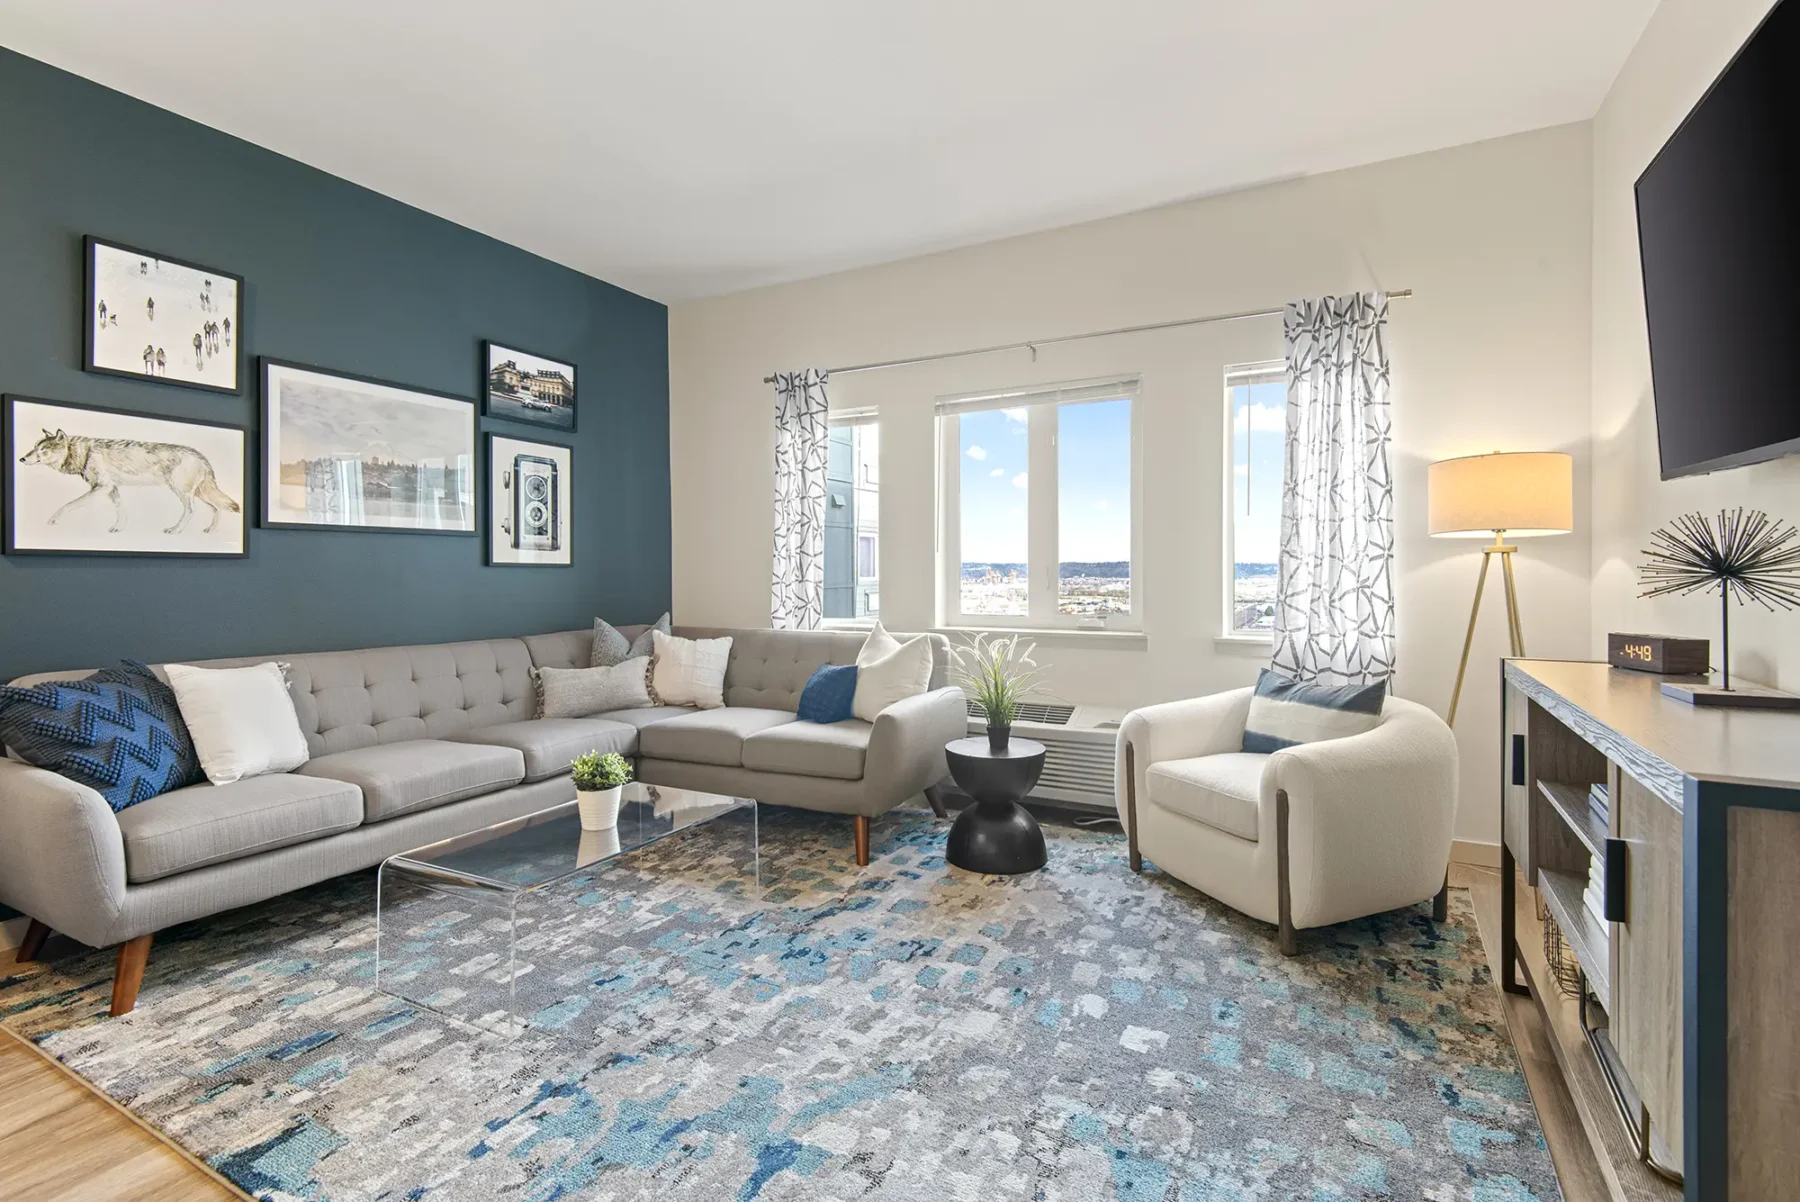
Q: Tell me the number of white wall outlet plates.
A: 0